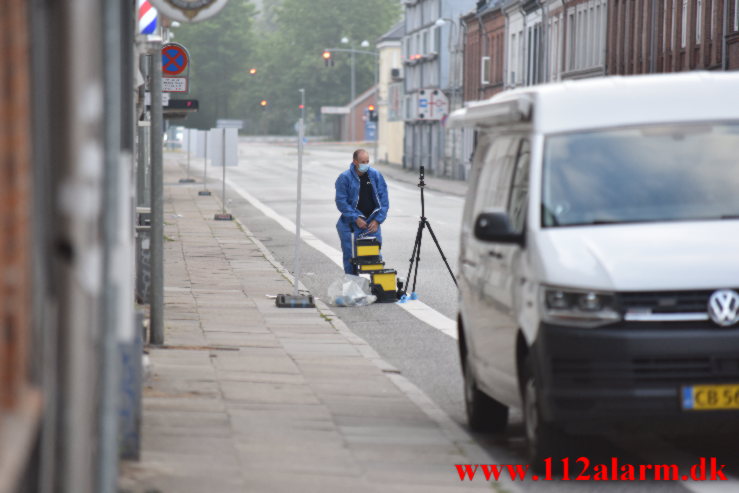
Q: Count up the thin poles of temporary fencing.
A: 4